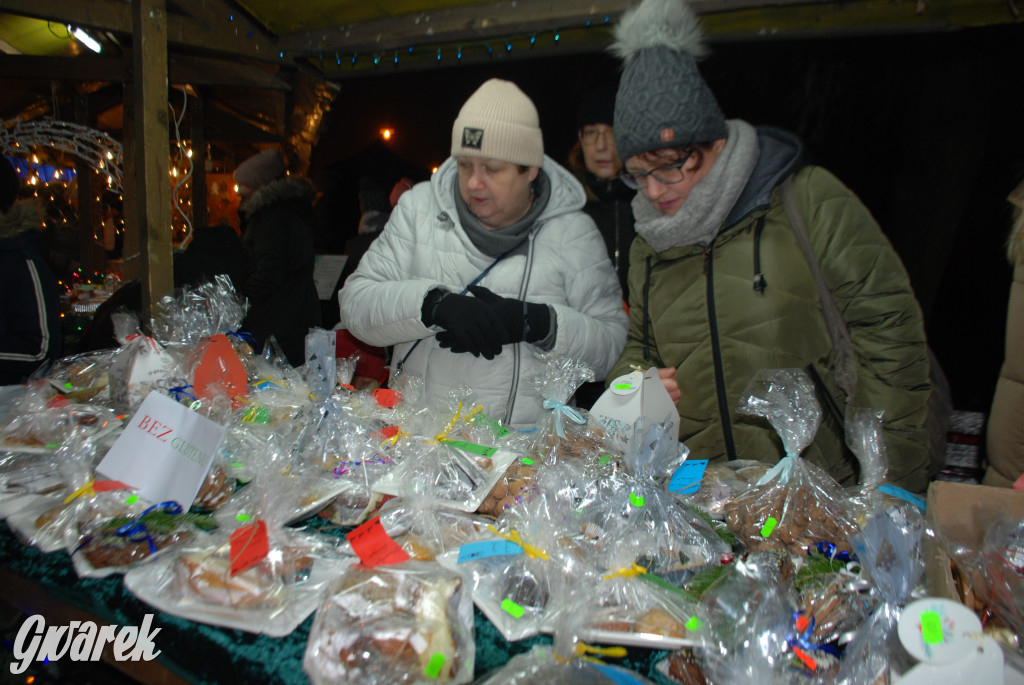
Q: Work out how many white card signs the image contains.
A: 1